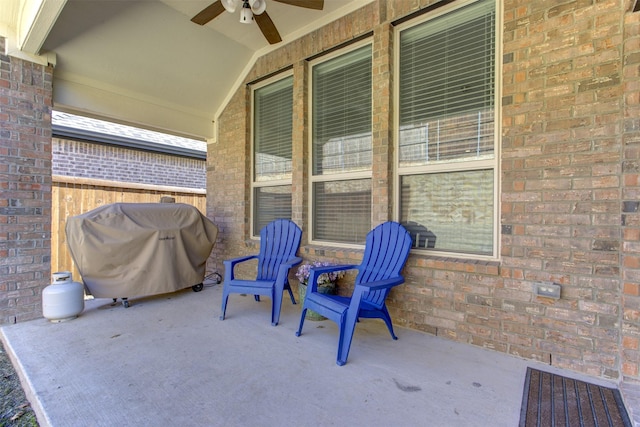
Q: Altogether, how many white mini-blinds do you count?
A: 3